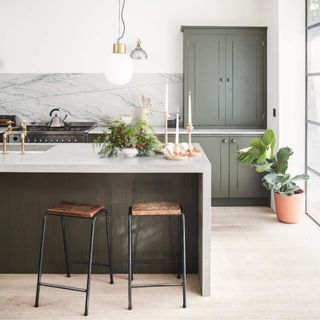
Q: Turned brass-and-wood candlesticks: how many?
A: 3